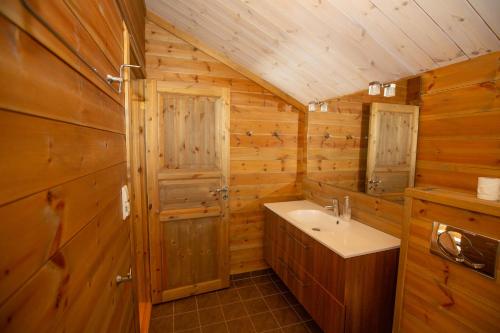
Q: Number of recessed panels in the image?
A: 3